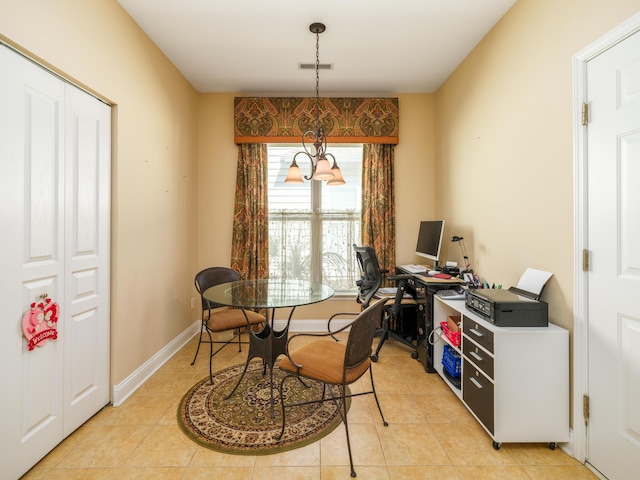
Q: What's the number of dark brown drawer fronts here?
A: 3